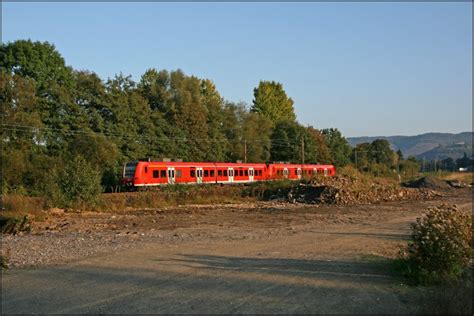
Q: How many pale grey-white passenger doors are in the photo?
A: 8